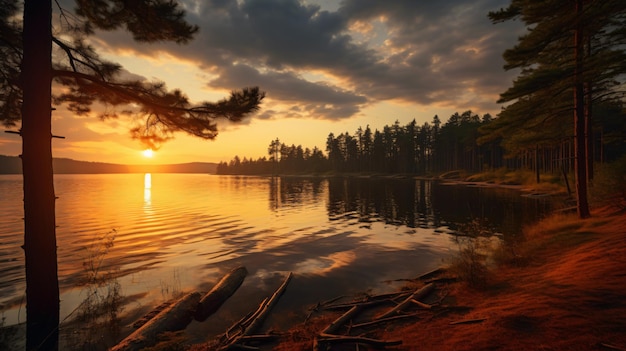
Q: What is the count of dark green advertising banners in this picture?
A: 0